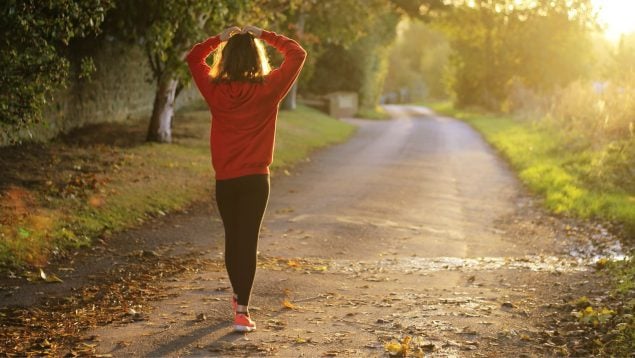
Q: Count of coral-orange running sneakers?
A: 2